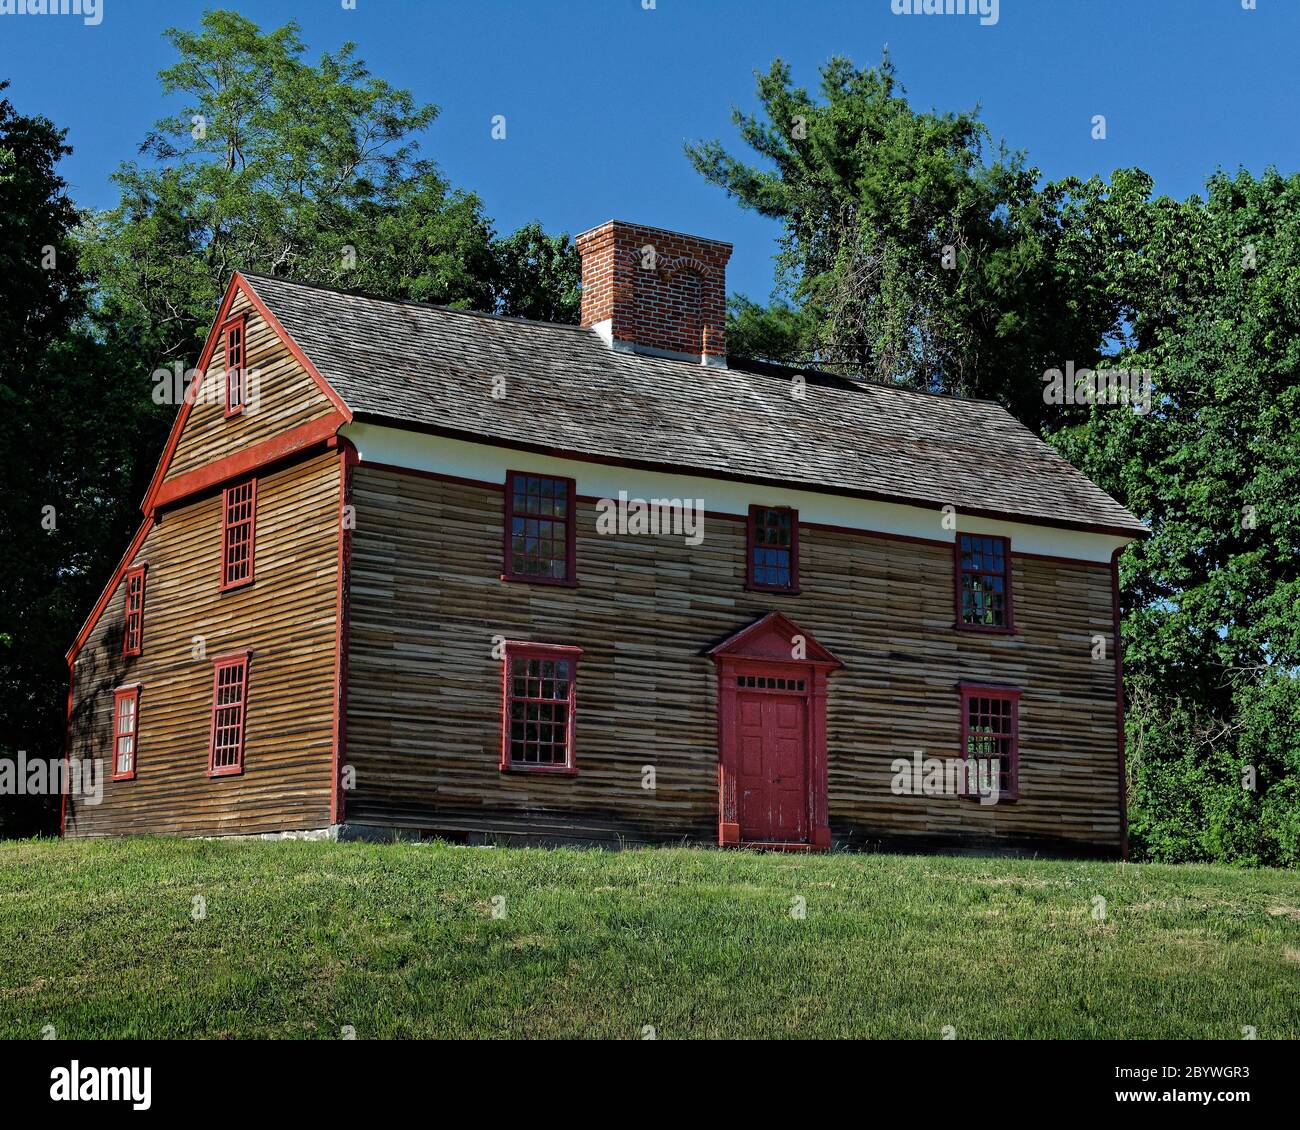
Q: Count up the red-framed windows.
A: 10